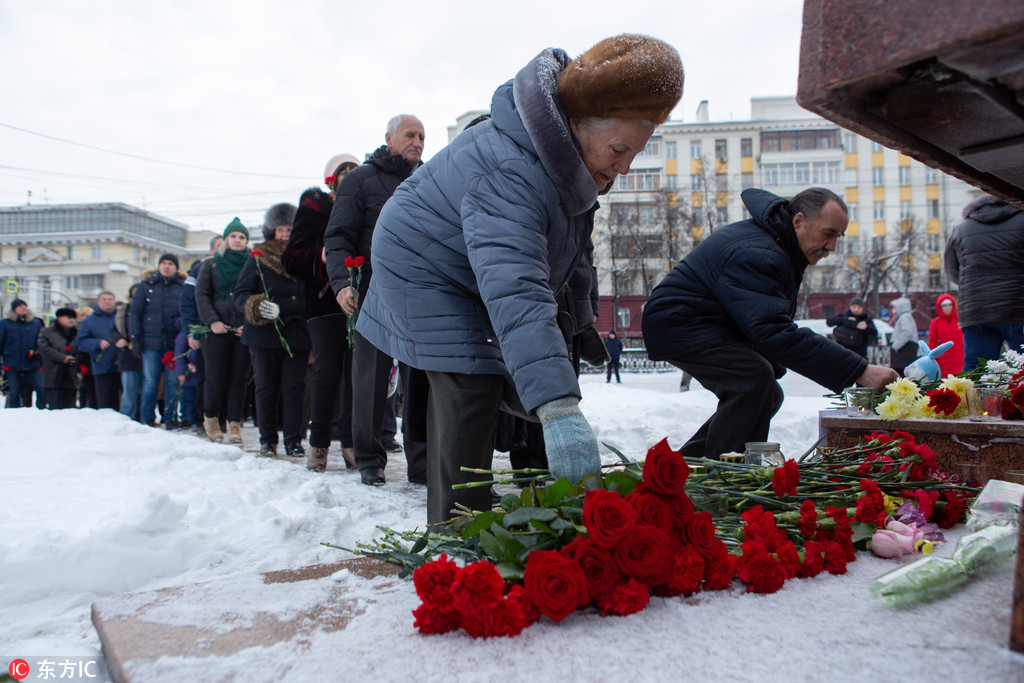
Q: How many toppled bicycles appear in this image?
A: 0